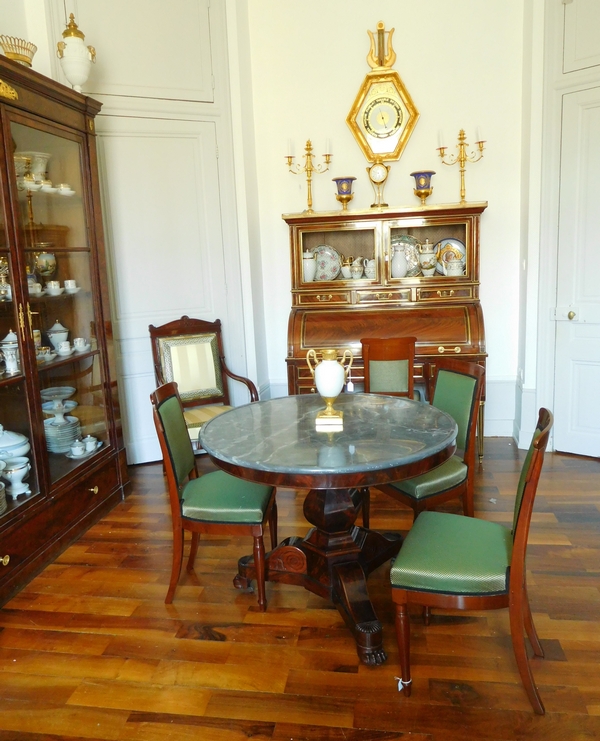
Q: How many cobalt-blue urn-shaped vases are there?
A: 2